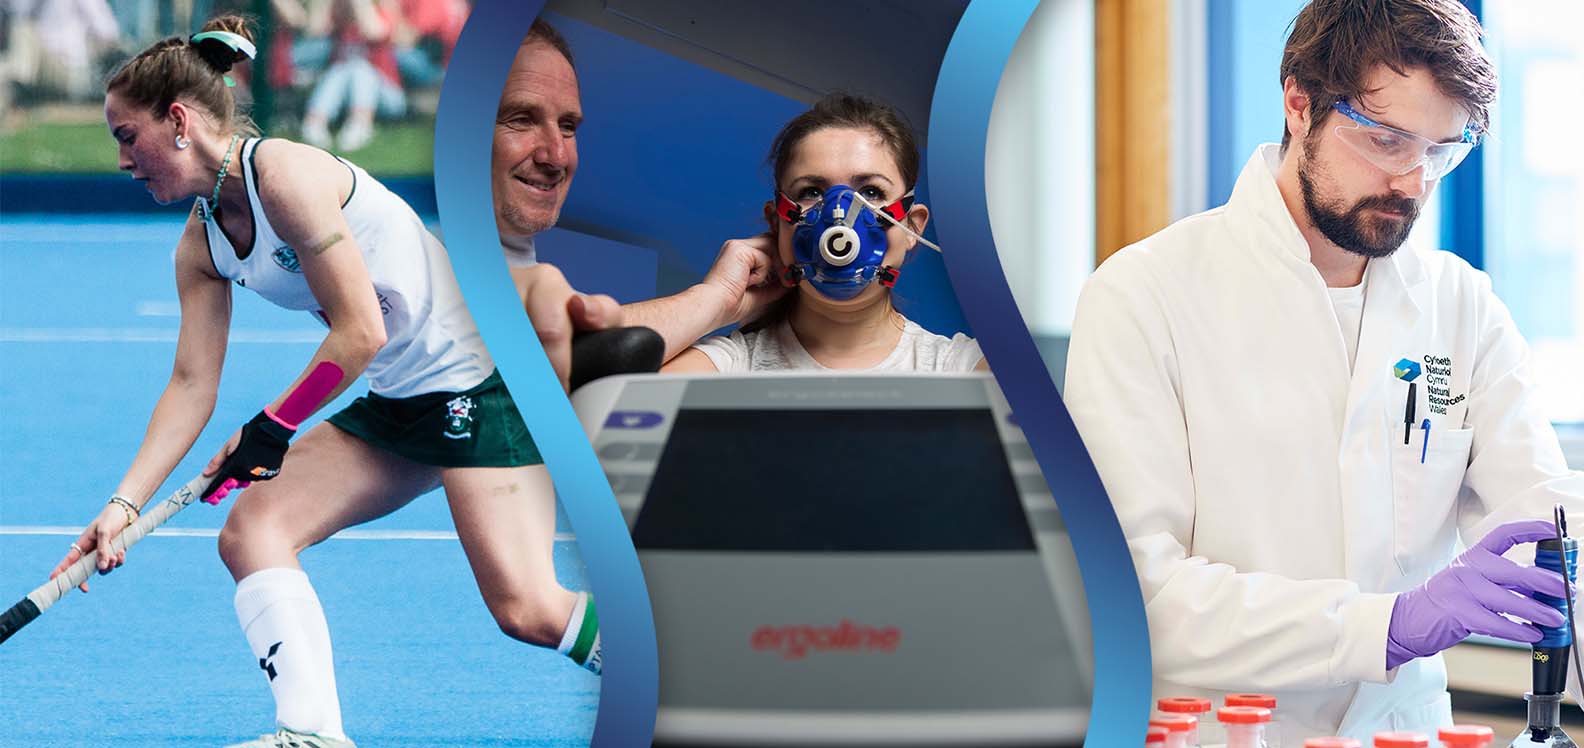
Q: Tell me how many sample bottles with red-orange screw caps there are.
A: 8